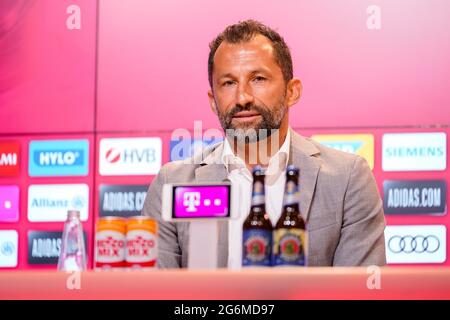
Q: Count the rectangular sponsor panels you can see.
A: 13